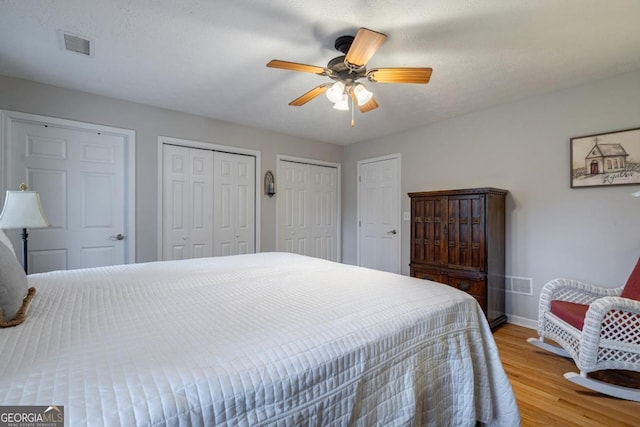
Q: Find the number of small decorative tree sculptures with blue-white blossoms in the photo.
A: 0